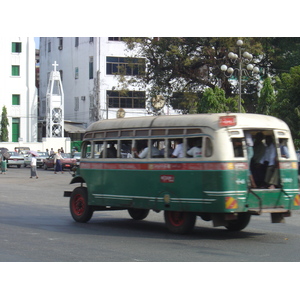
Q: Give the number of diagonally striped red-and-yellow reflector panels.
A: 2